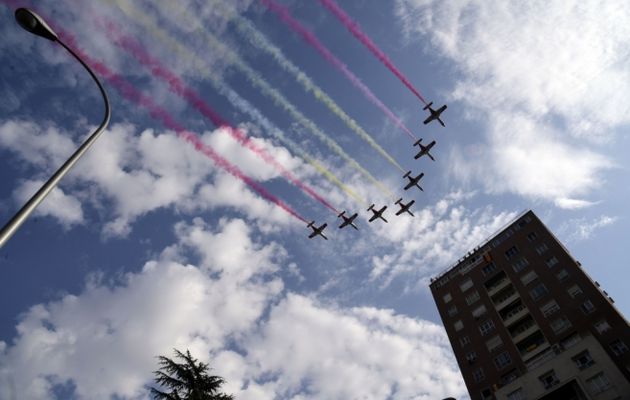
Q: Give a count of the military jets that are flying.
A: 7